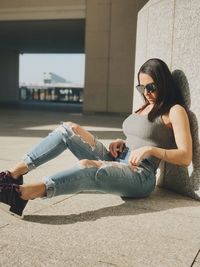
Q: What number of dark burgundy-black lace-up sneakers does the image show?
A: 2